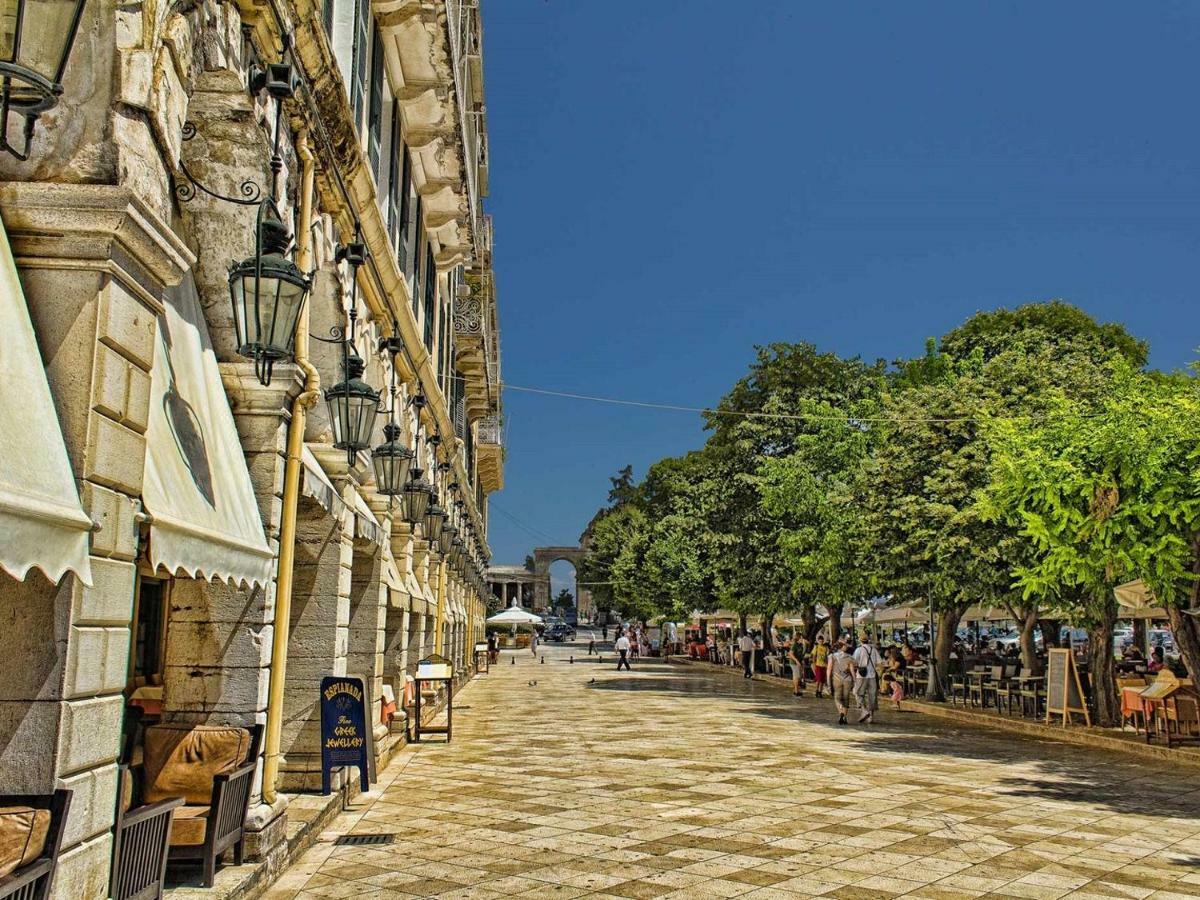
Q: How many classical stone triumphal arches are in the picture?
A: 1